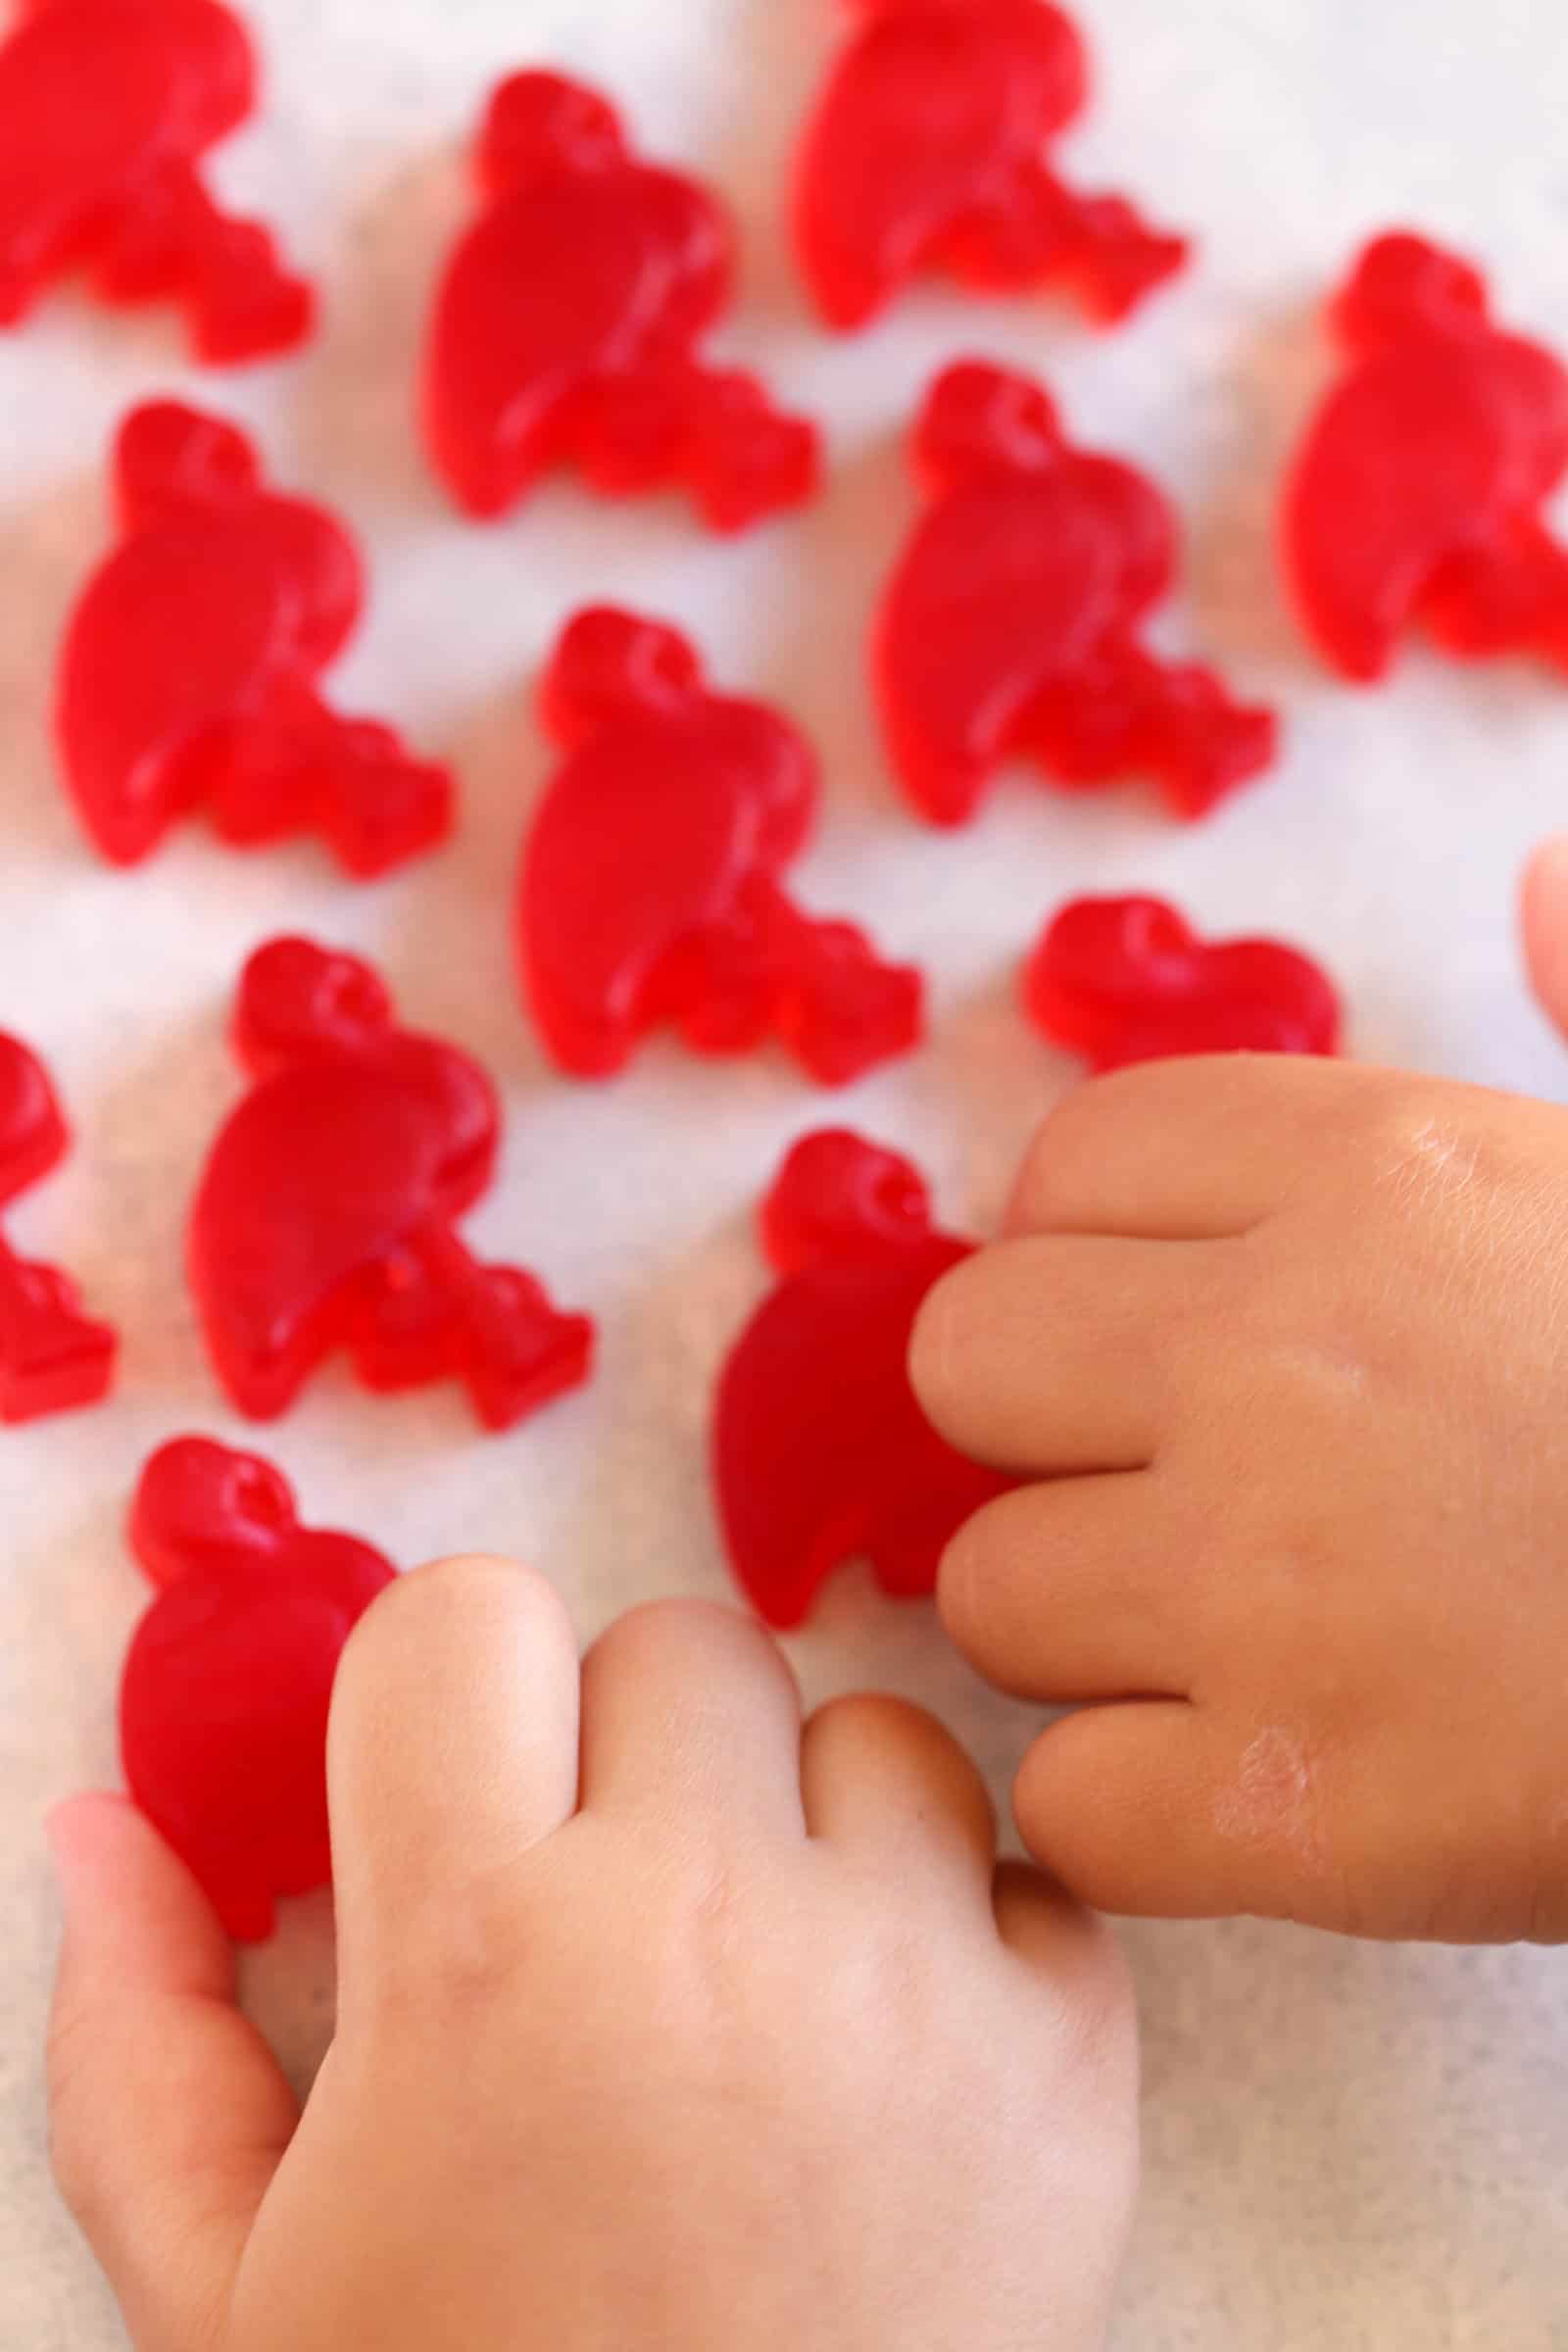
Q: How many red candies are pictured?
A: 12